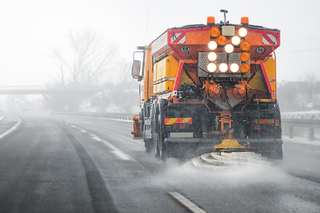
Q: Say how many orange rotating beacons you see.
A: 2